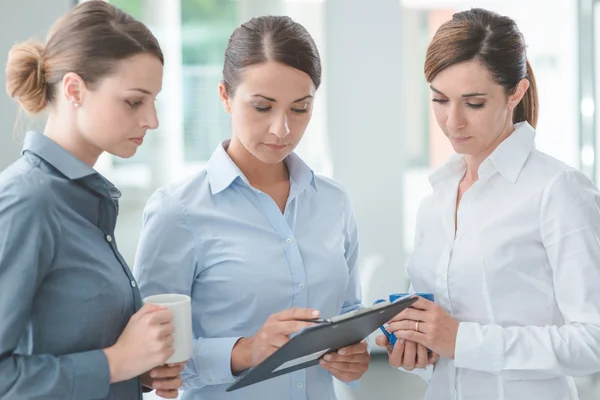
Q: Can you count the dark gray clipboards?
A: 1